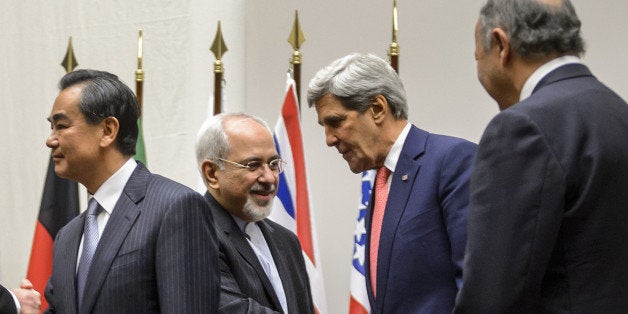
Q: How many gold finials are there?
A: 5